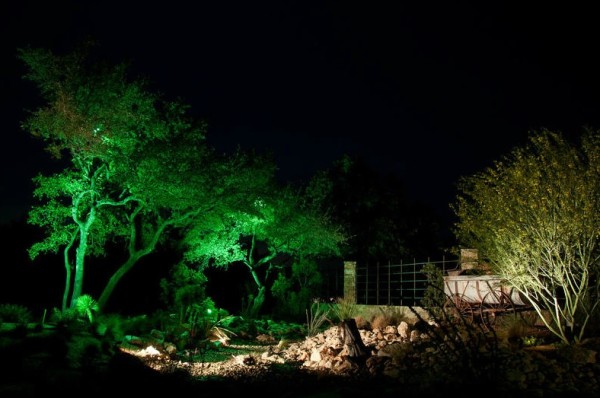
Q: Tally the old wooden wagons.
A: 1